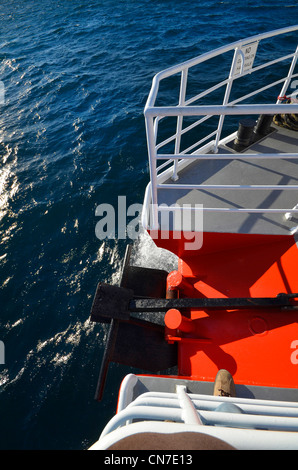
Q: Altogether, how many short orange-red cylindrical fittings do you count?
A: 2